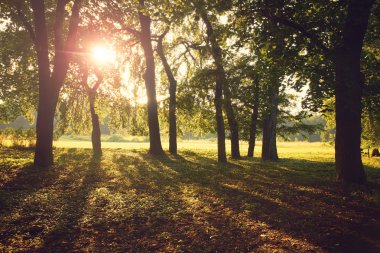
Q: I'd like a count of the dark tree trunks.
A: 9